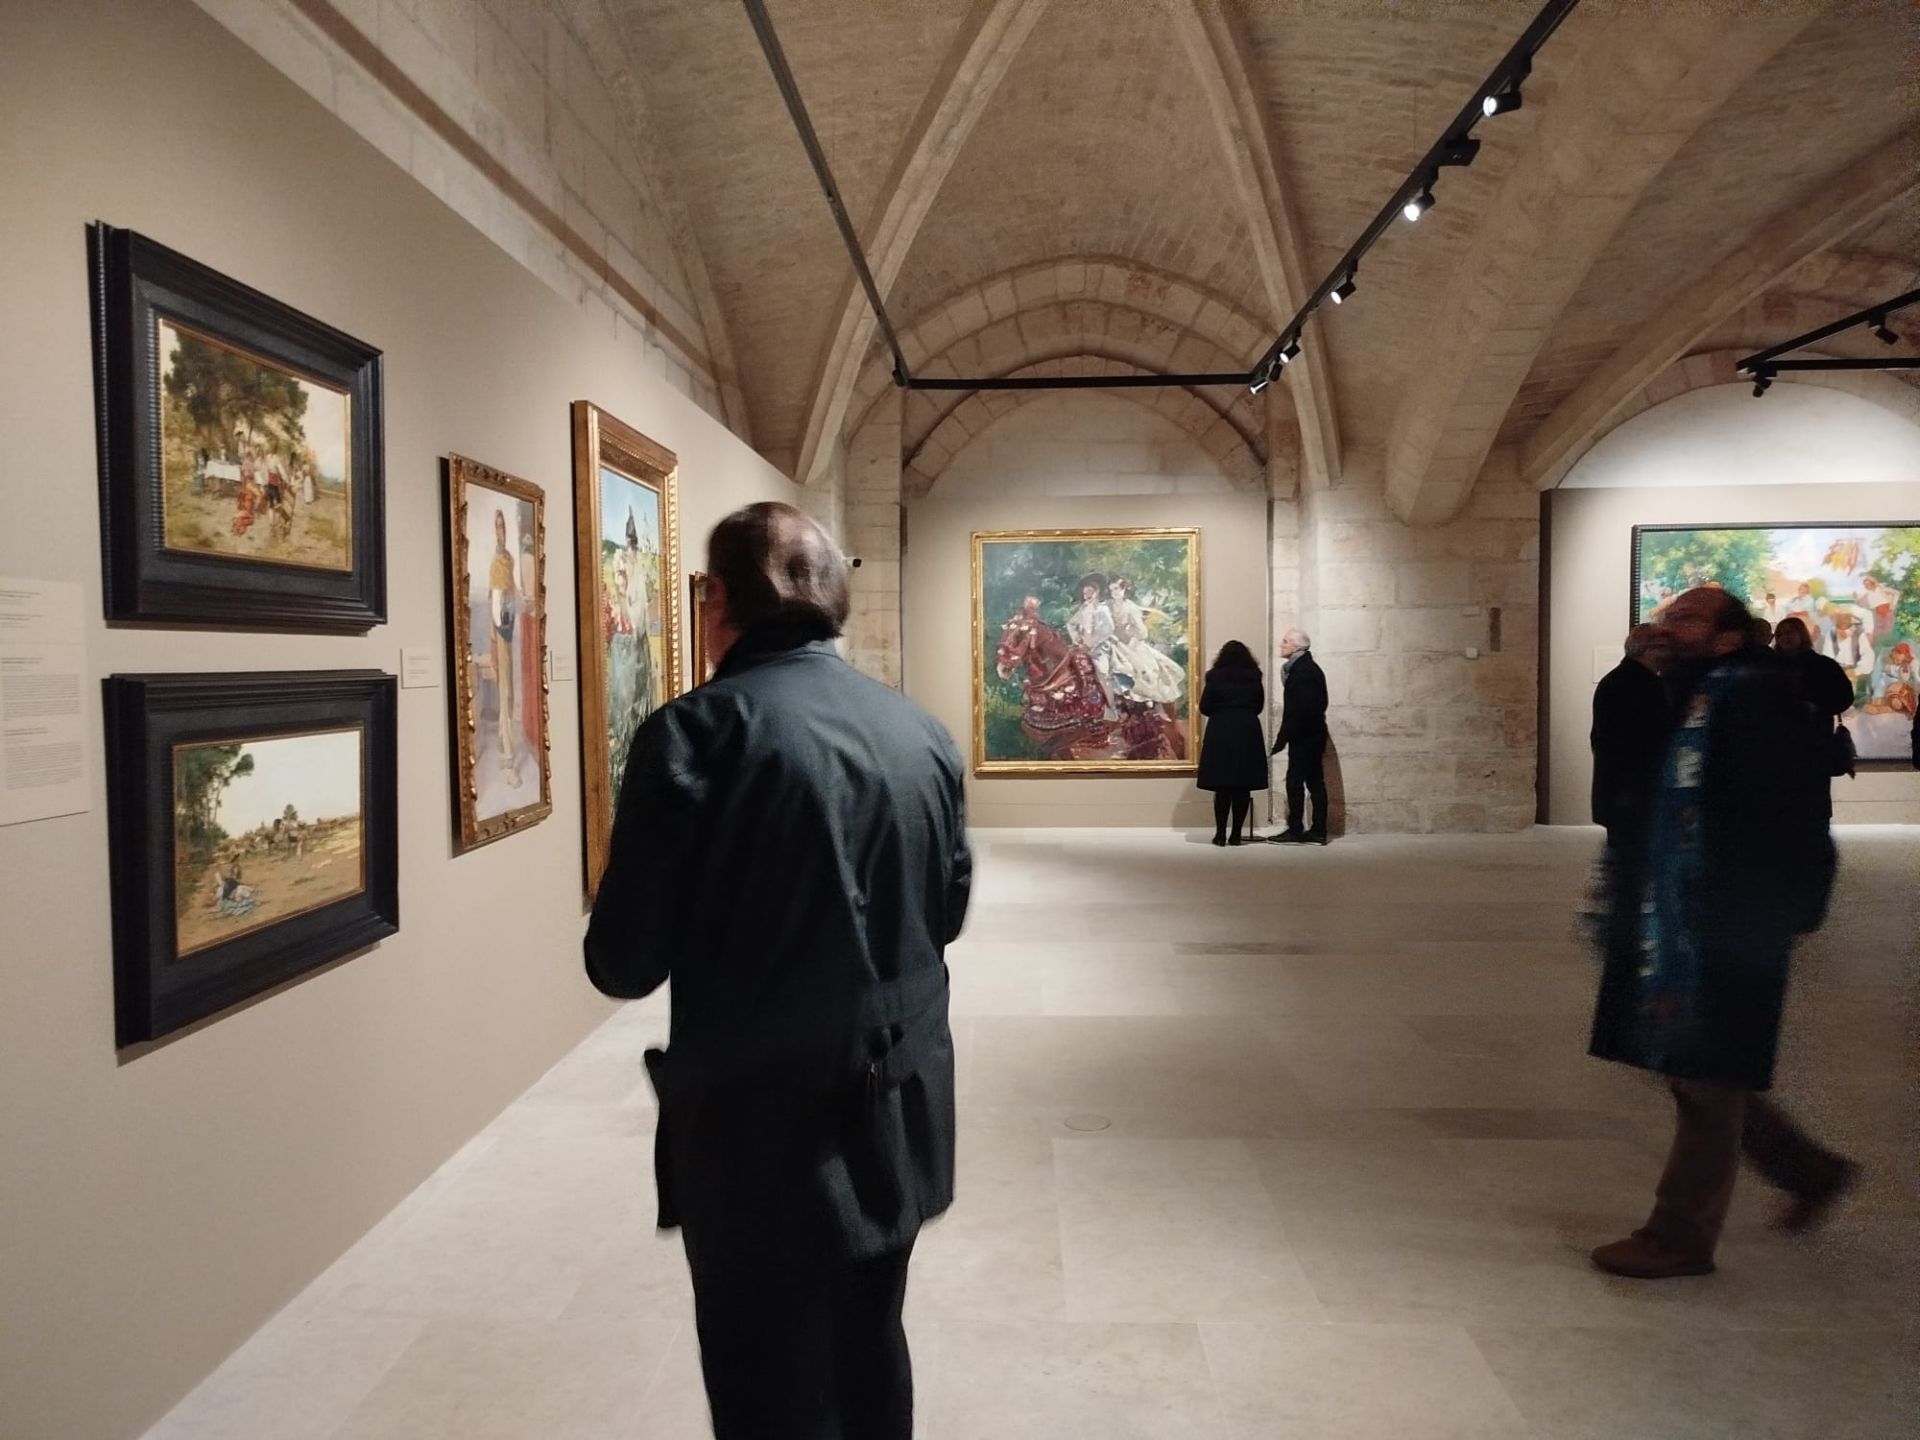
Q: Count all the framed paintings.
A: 7